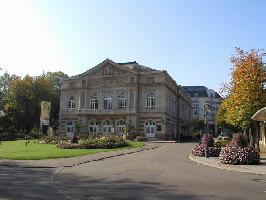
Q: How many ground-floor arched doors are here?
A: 5